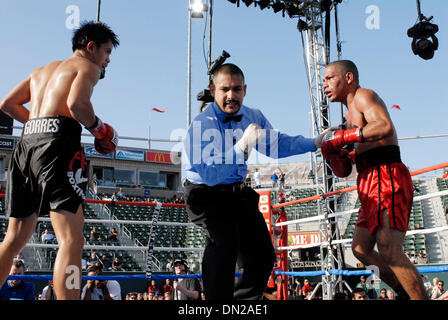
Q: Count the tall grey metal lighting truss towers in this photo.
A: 1